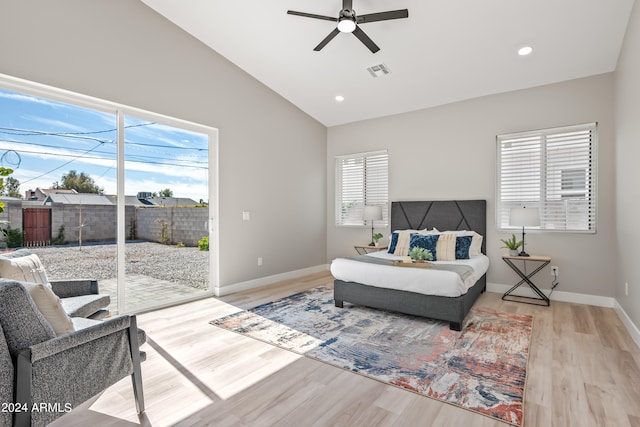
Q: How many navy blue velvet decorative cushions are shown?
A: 3